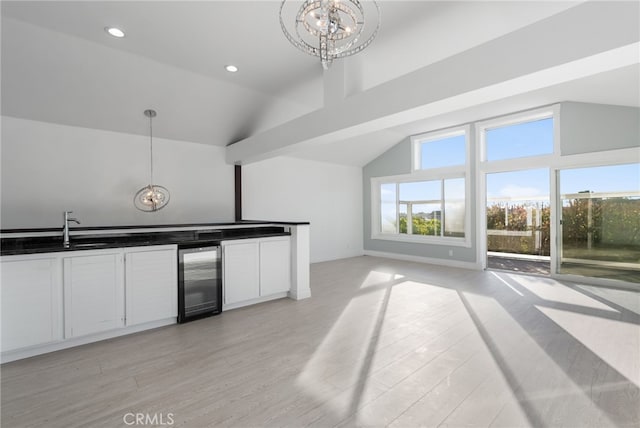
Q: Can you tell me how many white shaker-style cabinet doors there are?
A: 5